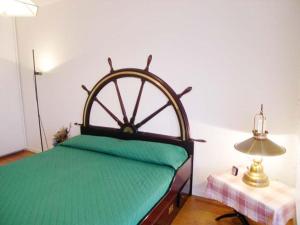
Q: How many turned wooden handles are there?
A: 6